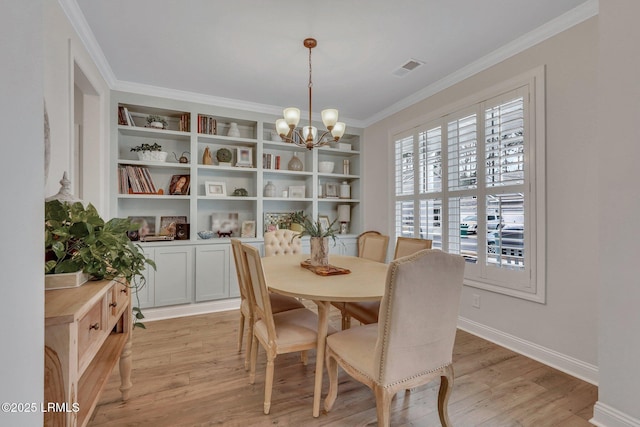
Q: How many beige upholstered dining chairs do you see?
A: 6